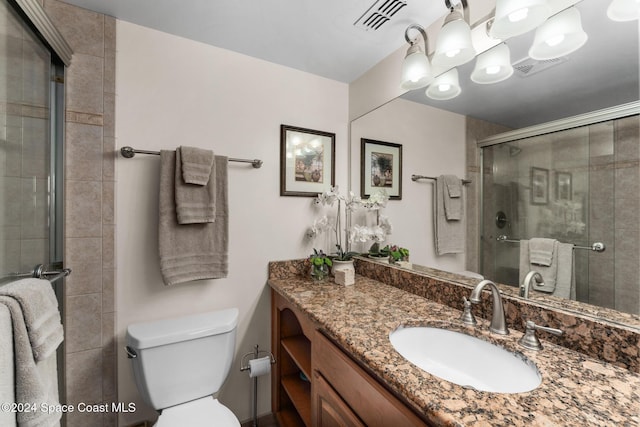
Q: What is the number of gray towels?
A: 6